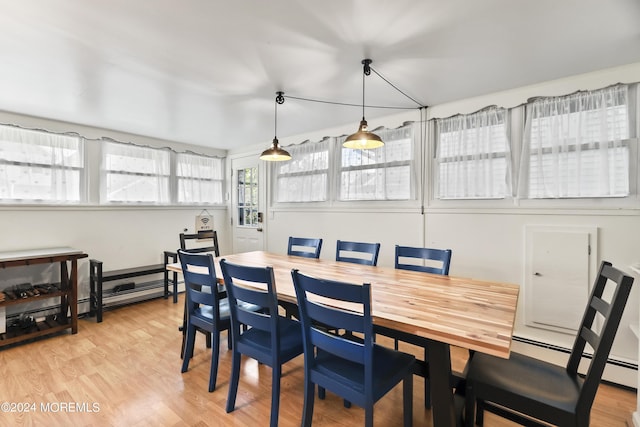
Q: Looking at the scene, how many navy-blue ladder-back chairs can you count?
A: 6